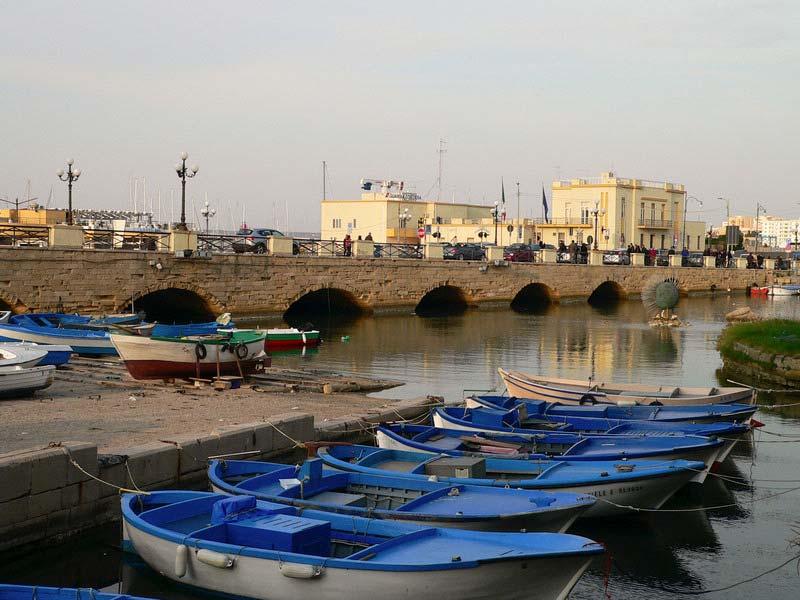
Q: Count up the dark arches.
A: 6